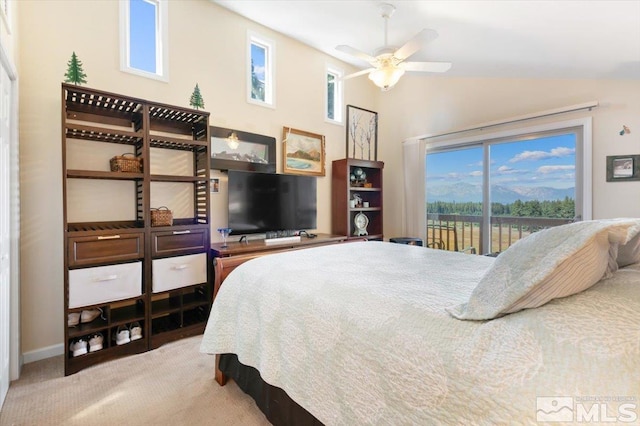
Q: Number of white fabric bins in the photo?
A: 2